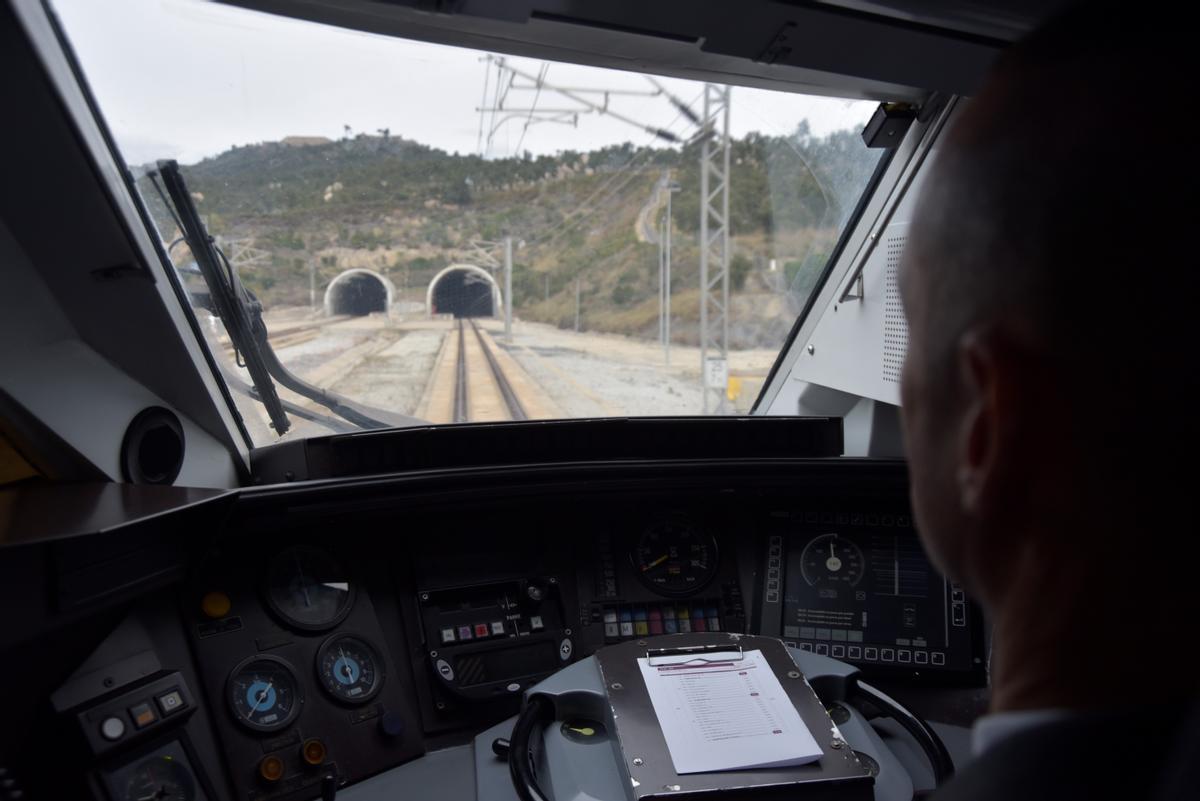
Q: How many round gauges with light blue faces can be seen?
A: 2